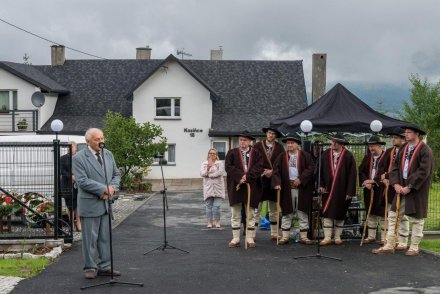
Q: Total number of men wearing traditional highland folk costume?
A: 7